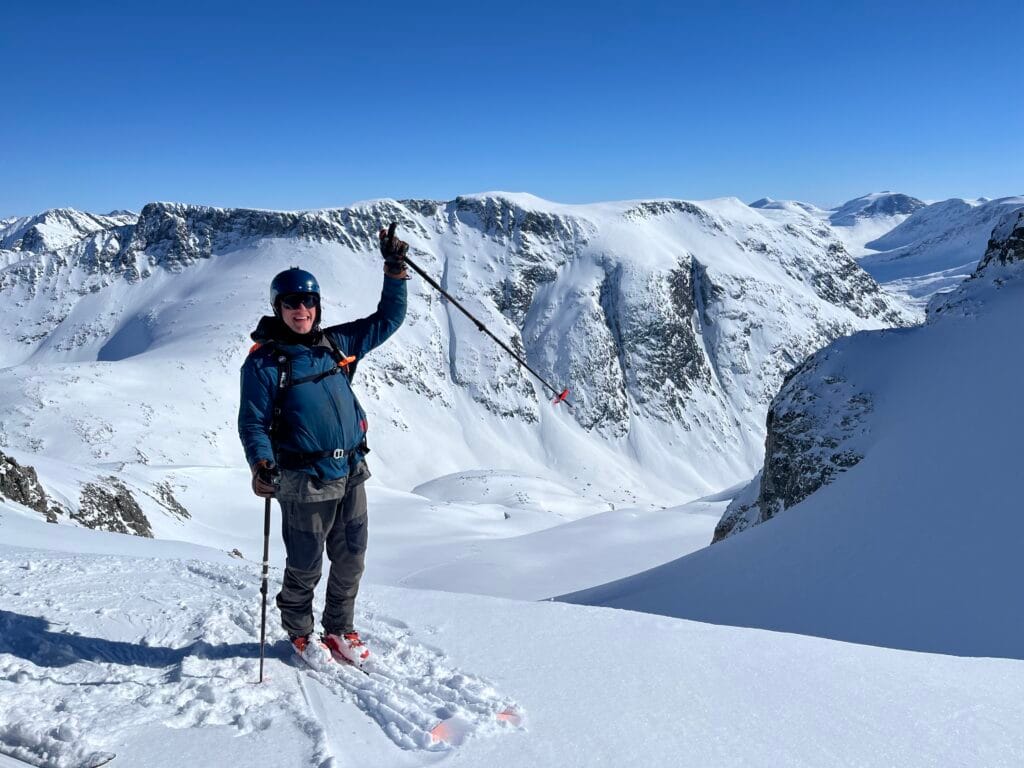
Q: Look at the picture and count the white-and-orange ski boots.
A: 2